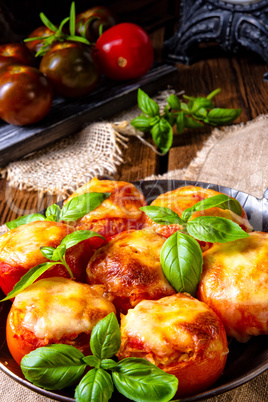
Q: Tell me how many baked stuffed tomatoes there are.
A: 7